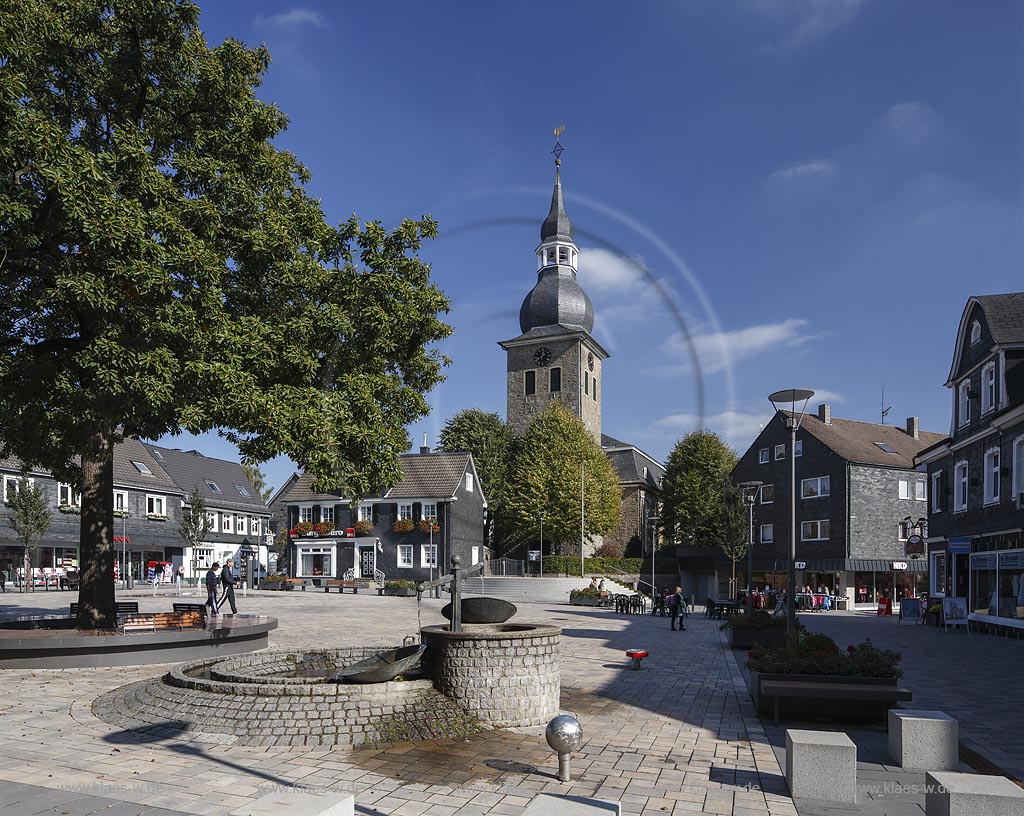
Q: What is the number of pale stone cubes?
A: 5